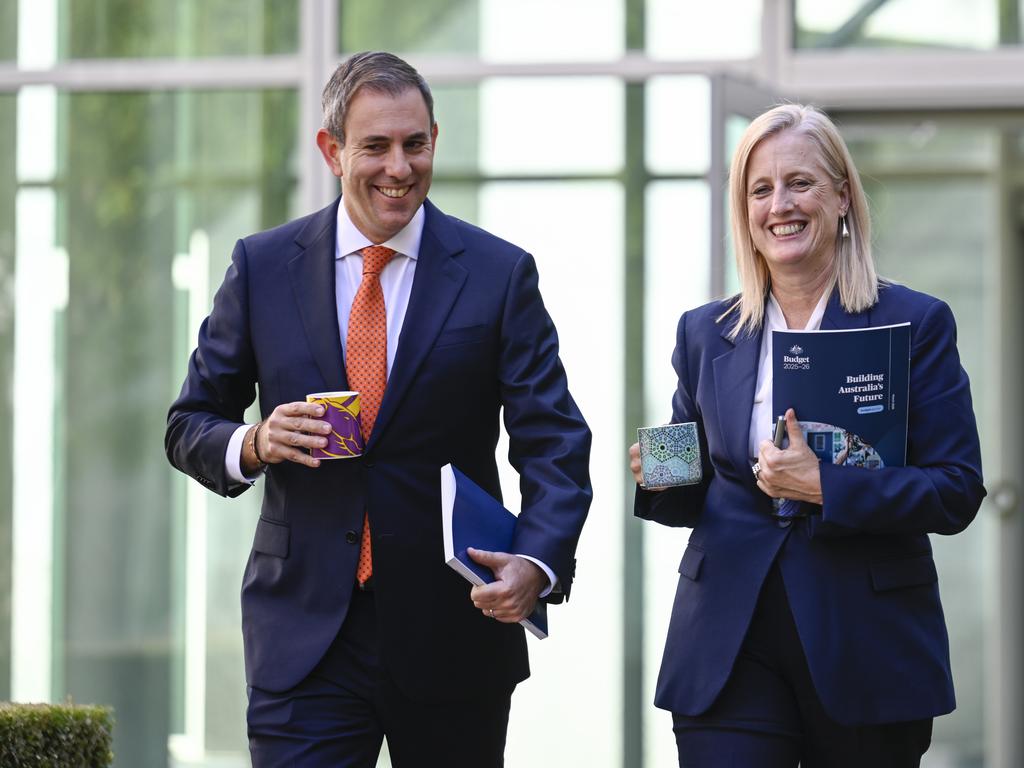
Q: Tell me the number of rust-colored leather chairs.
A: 0